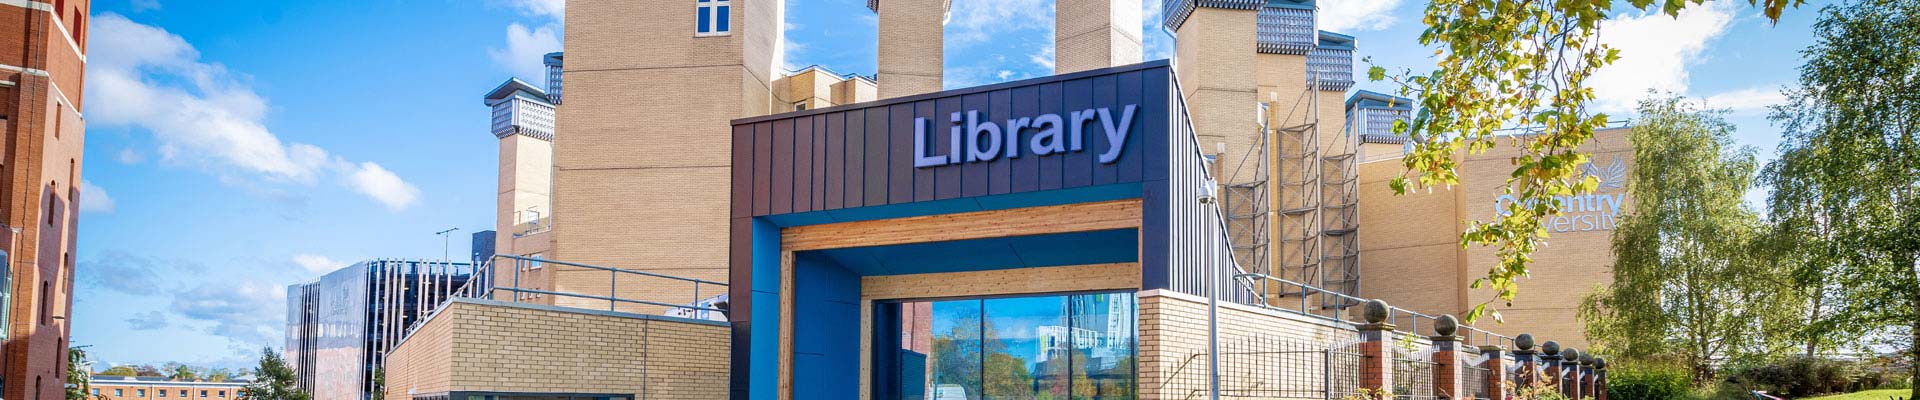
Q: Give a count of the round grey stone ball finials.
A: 7